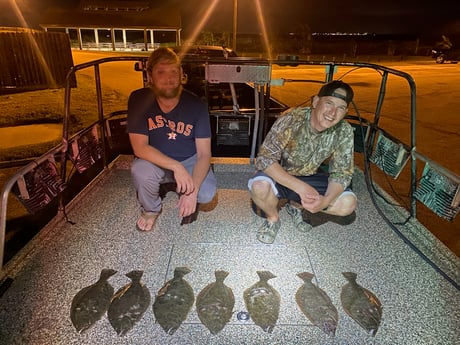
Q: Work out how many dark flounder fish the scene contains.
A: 7